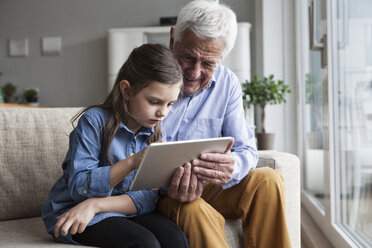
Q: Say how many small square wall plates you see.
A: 2